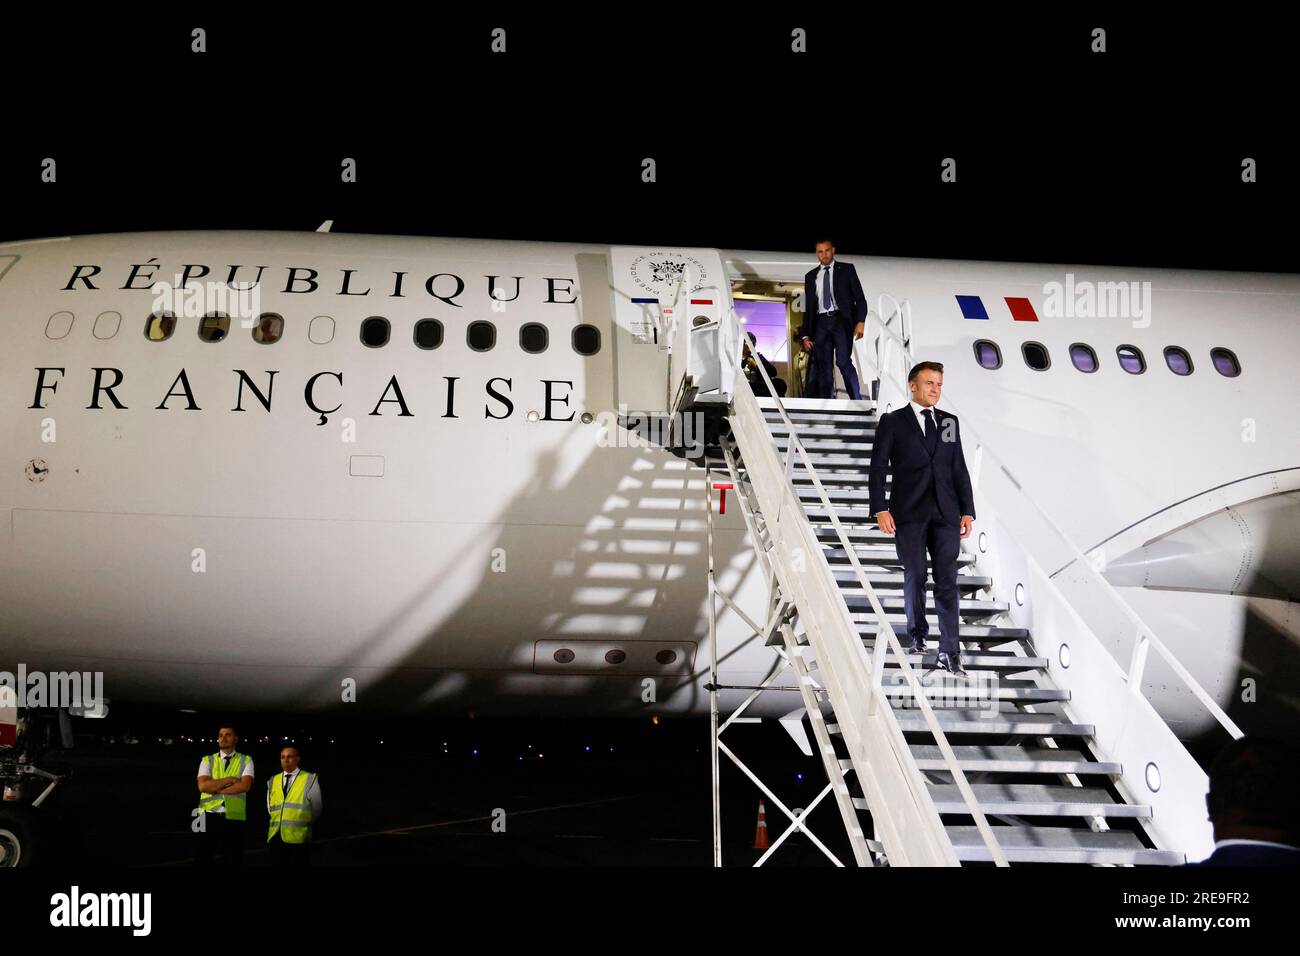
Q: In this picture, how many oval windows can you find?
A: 14